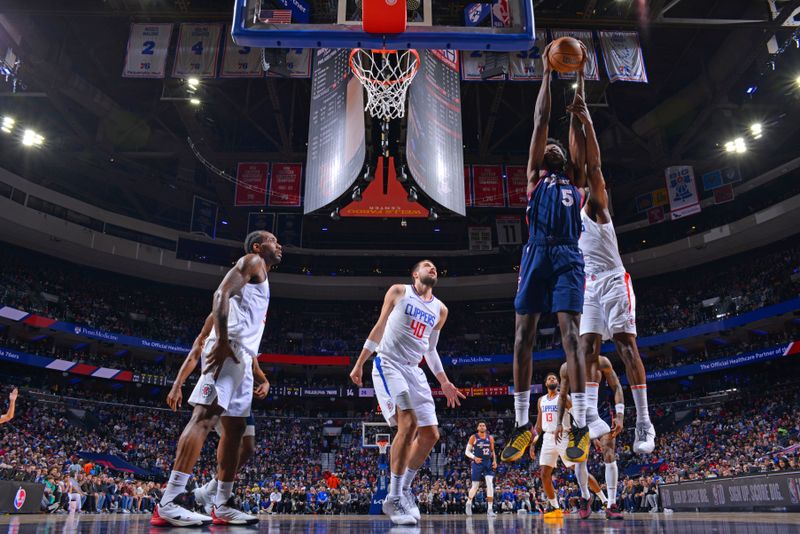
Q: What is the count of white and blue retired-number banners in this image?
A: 8